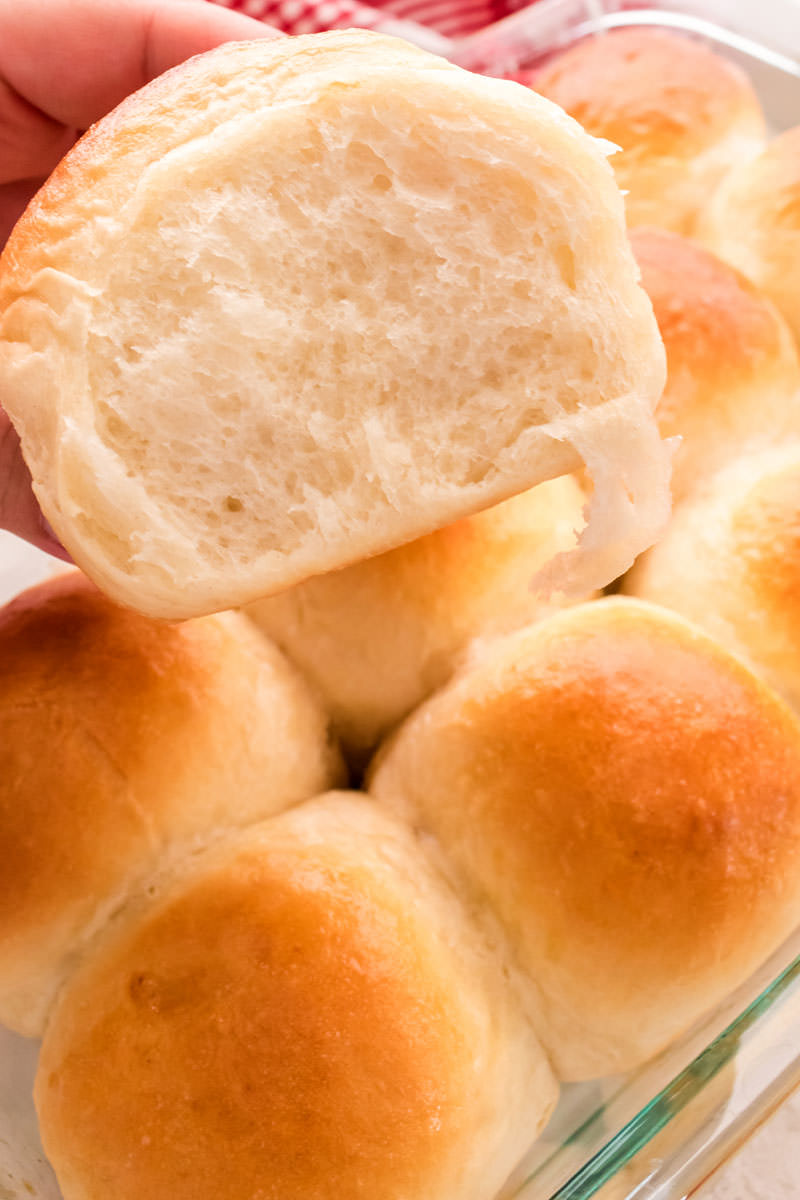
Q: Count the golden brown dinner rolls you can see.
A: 9